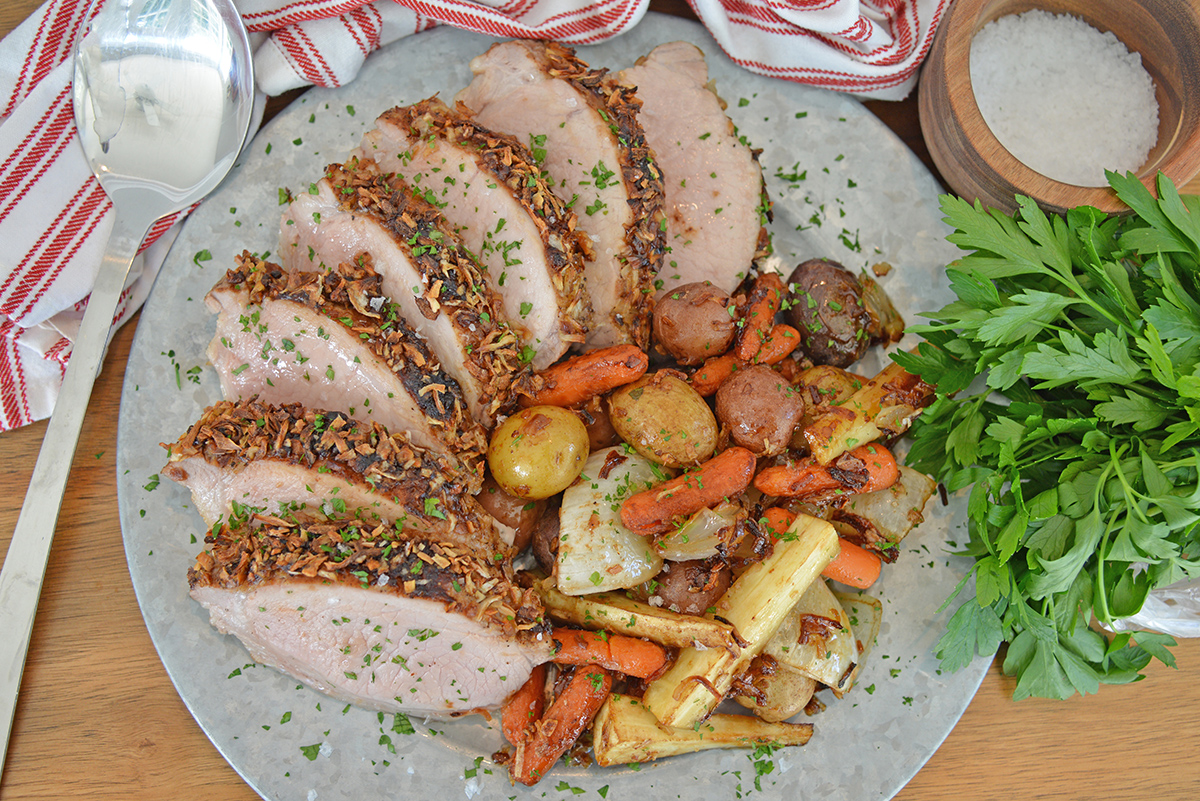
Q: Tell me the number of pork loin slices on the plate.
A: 7